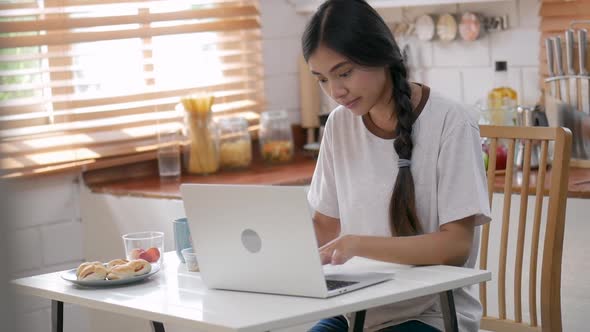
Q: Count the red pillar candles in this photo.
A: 0